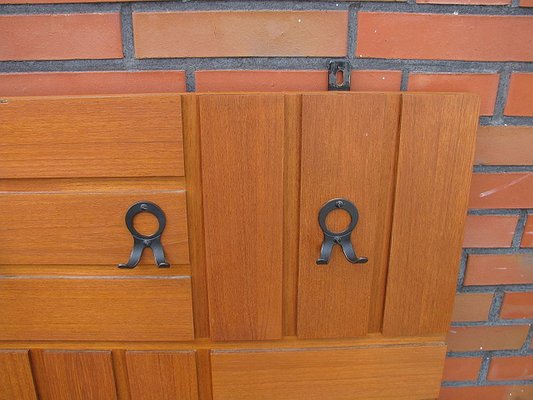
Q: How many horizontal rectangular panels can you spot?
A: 4